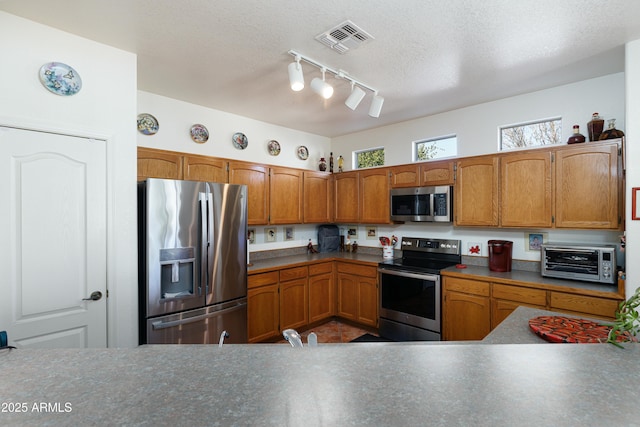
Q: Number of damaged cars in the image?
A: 0